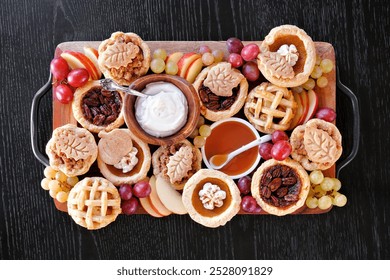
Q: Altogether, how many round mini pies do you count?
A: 12